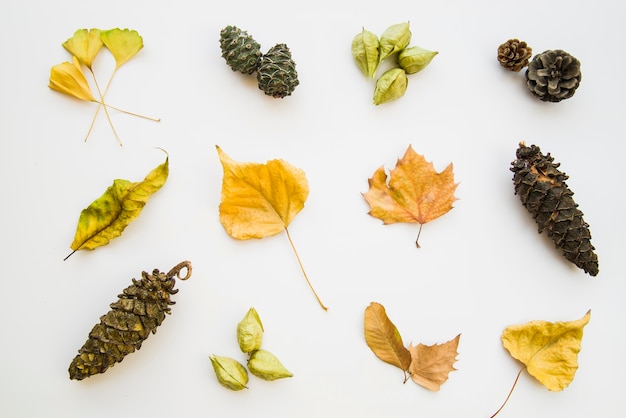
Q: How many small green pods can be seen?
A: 7